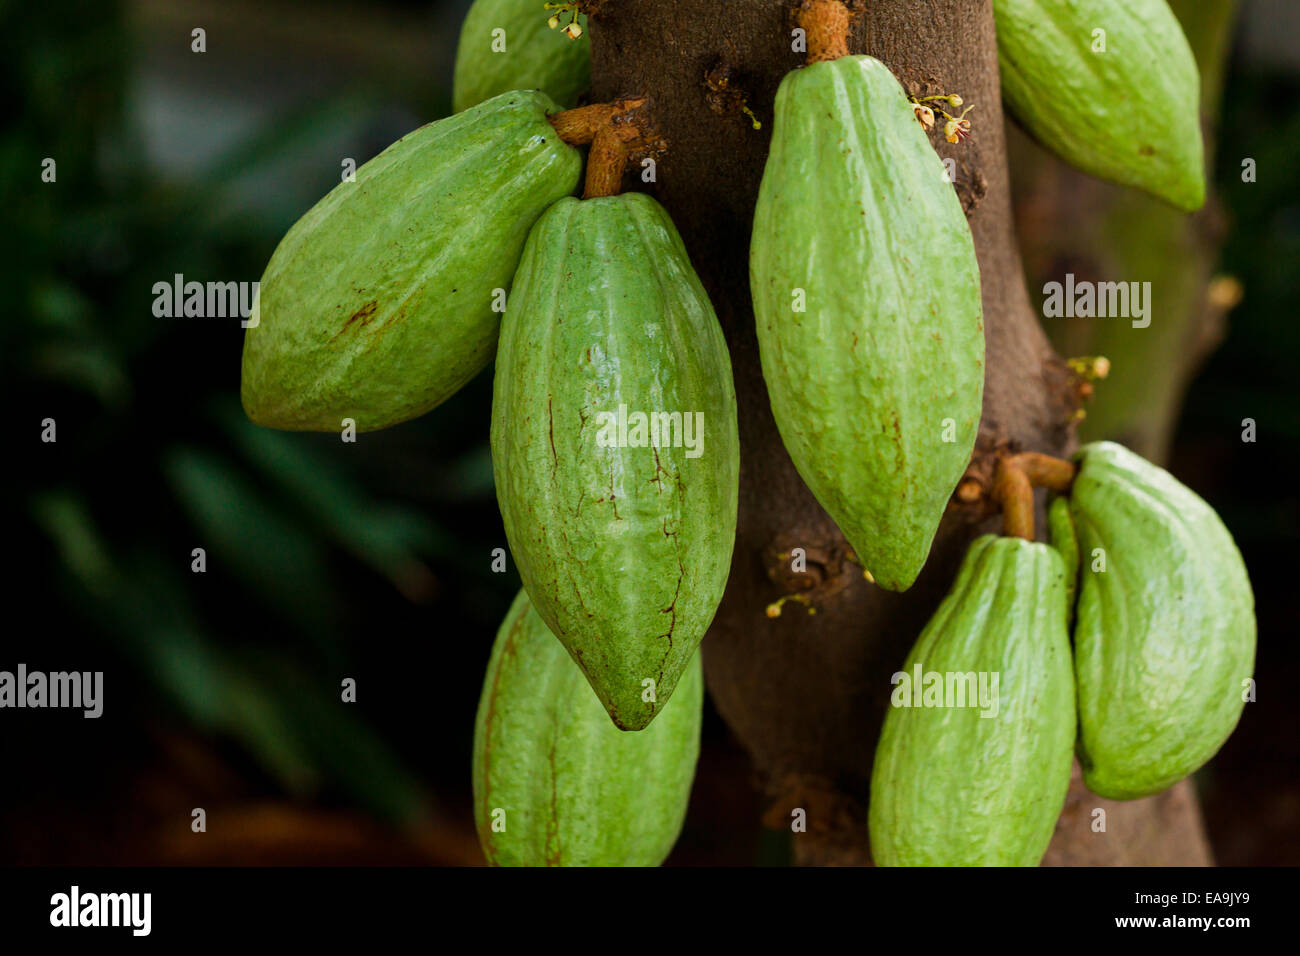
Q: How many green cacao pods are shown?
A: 8